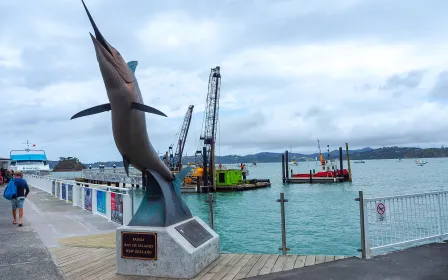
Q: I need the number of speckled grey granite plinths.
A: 1